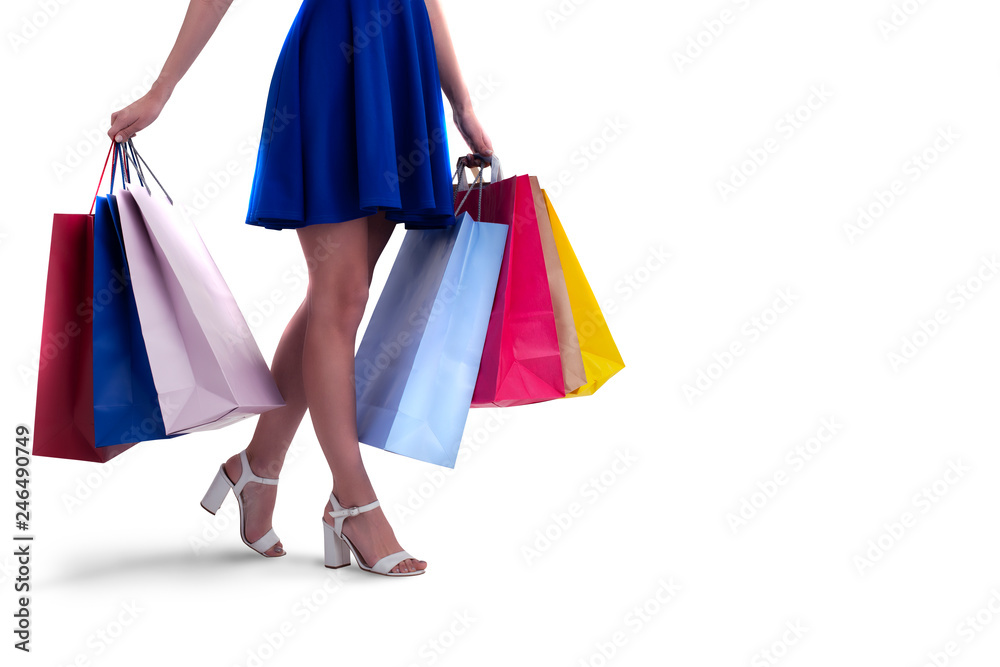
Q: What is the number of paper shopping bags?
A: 7